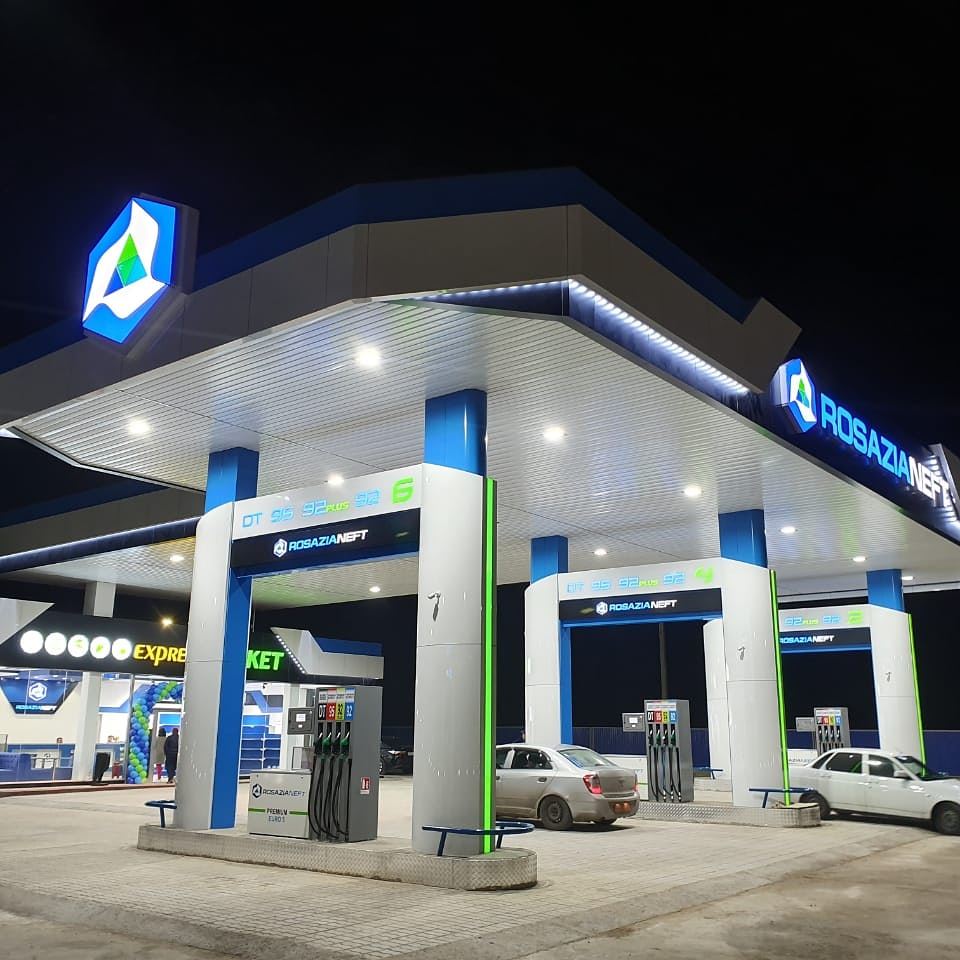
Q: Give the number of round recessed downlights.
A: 11